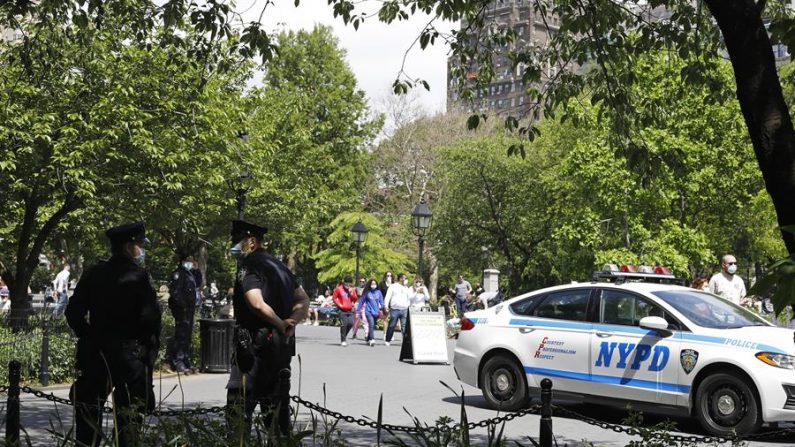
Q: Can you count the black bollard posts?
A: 3